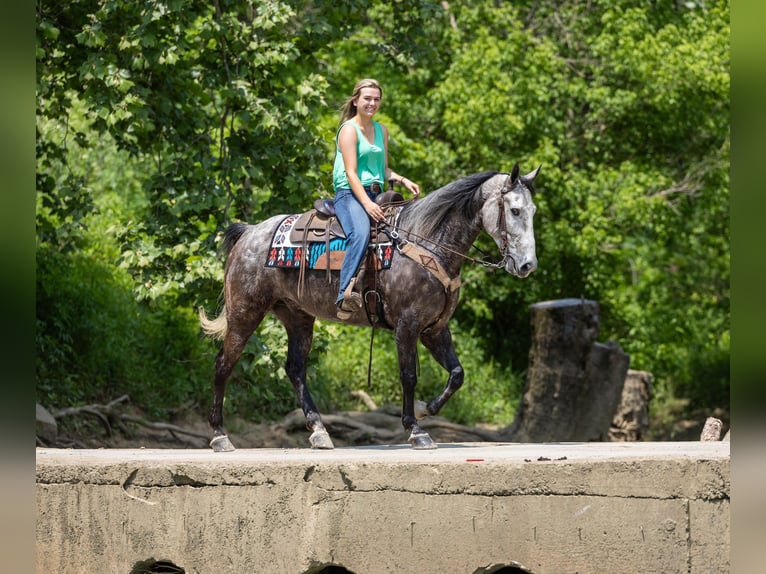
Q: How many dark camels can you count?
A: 0